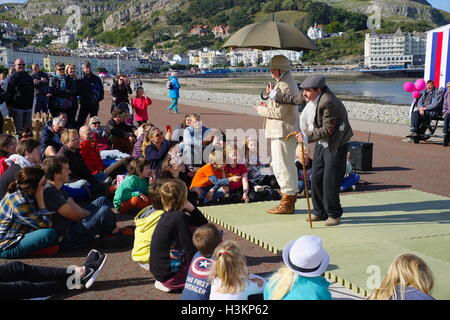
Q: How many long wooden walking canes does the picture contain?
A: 1